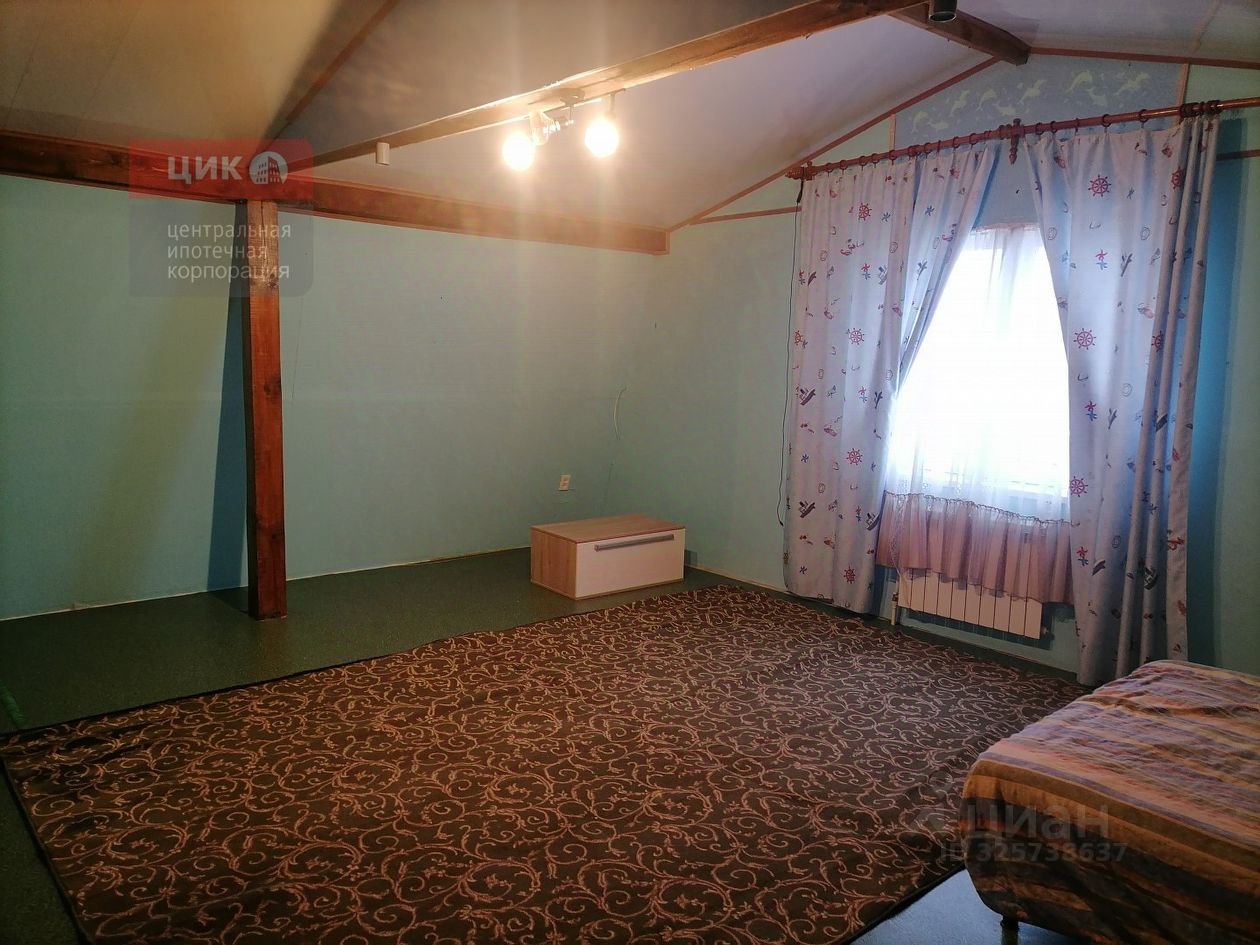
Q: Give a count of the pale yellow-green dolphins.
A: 9